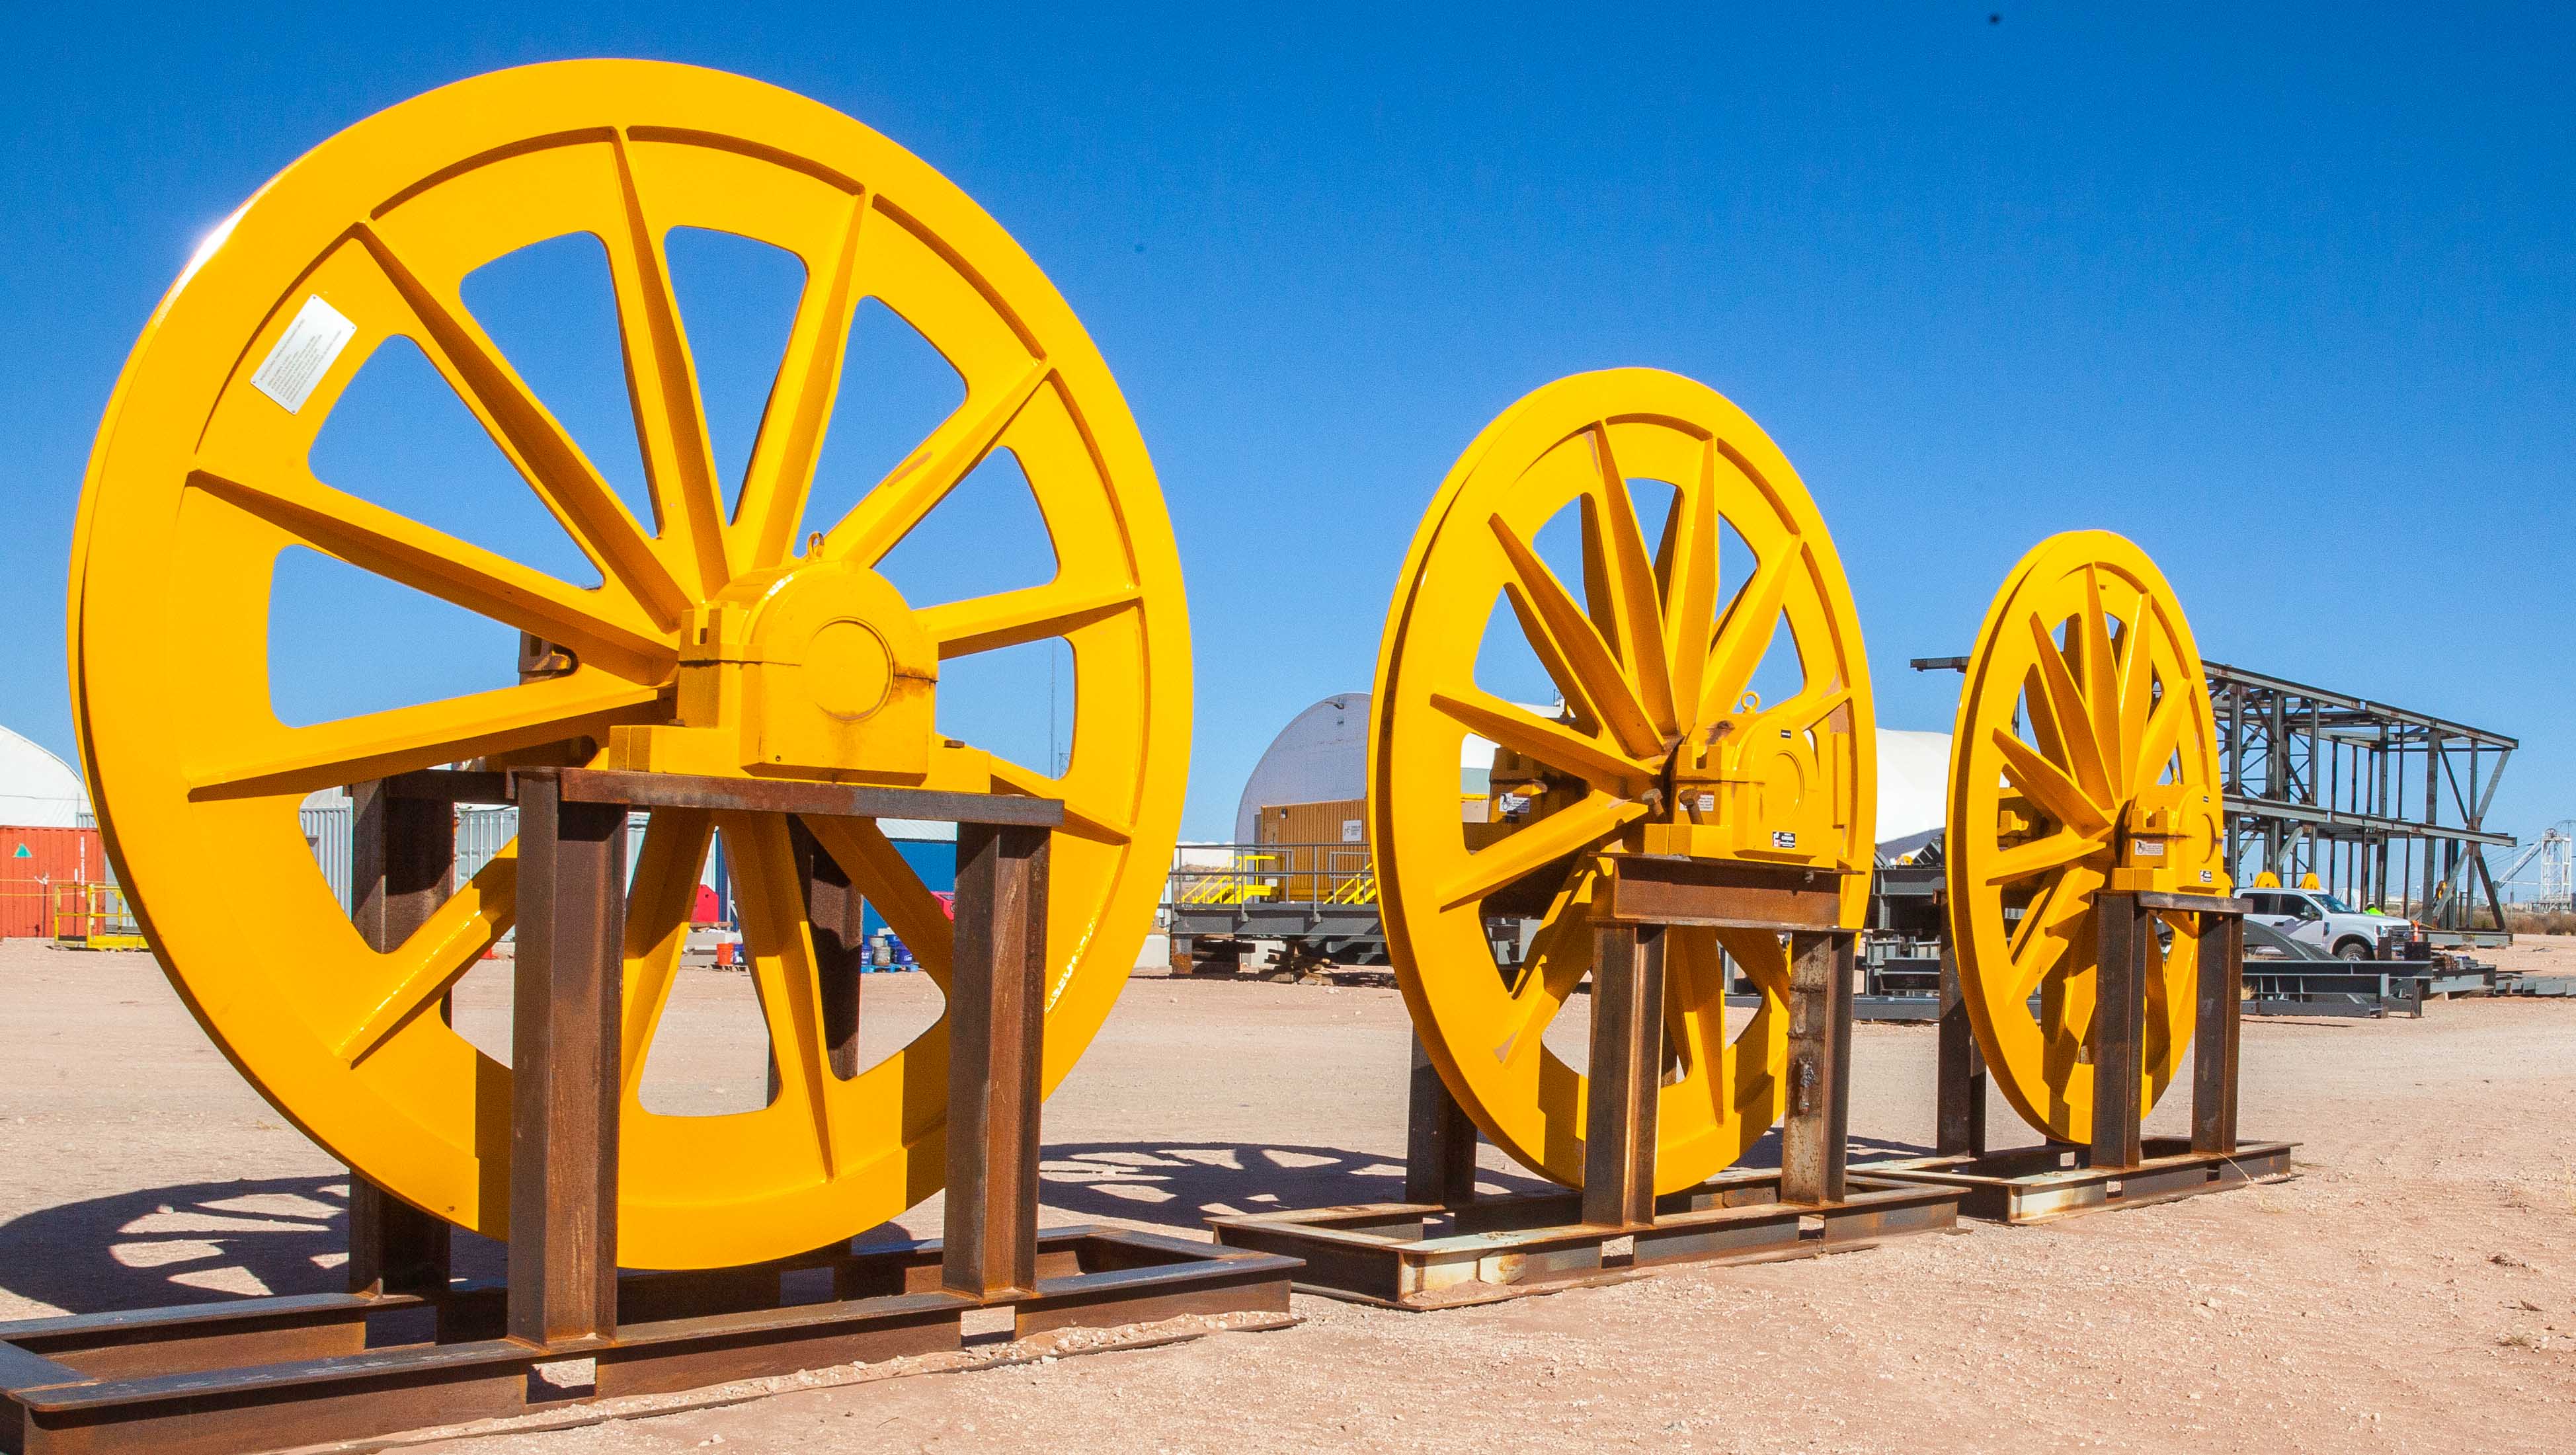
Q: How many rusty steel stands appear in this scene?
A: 3